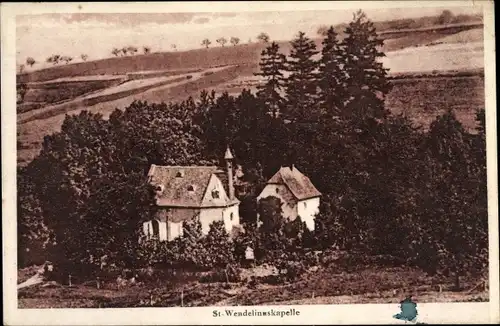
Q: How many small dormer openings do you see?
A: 3